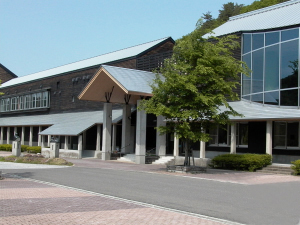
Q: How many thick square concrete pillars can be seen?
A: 4